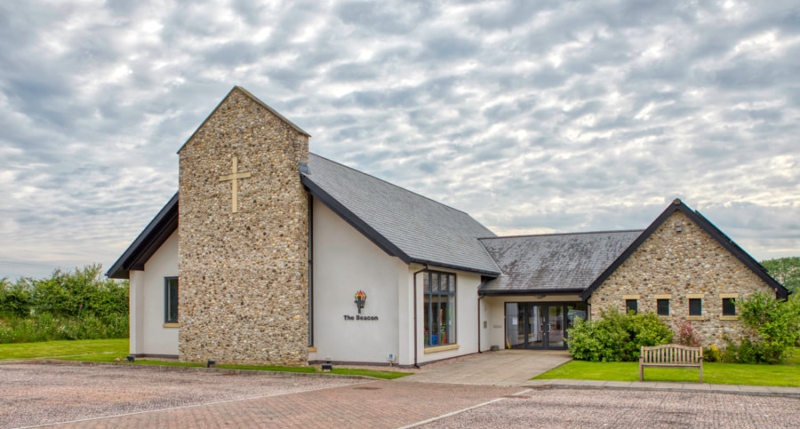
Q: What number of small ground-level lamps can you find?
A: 3